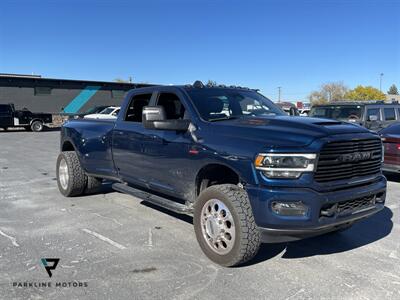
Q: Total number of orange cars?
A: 0